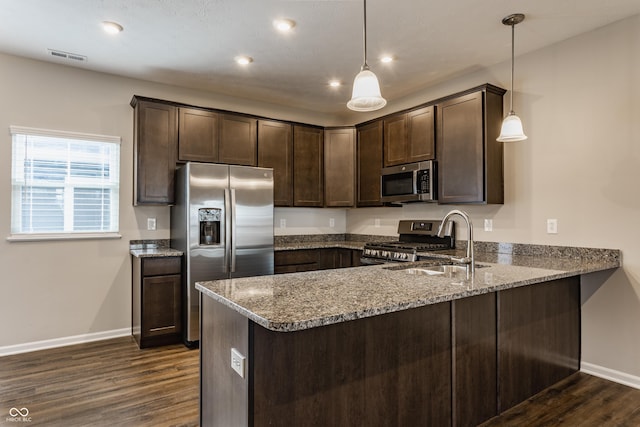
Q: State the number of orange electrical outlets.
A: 0